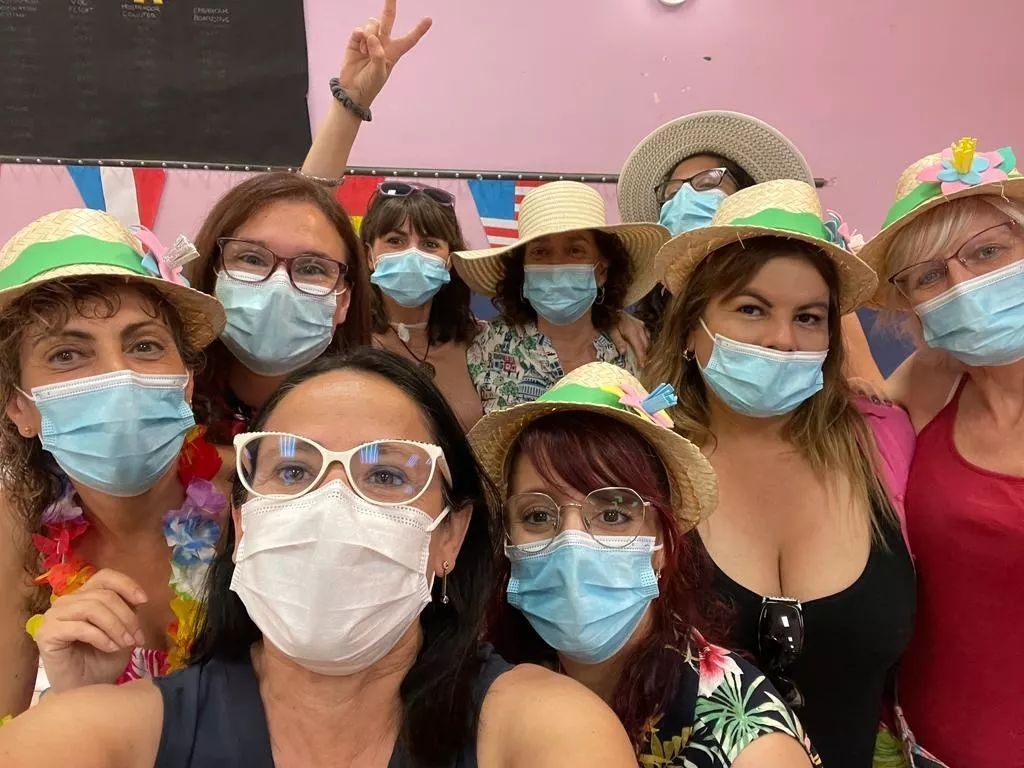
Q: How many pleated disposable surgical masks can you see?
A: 9